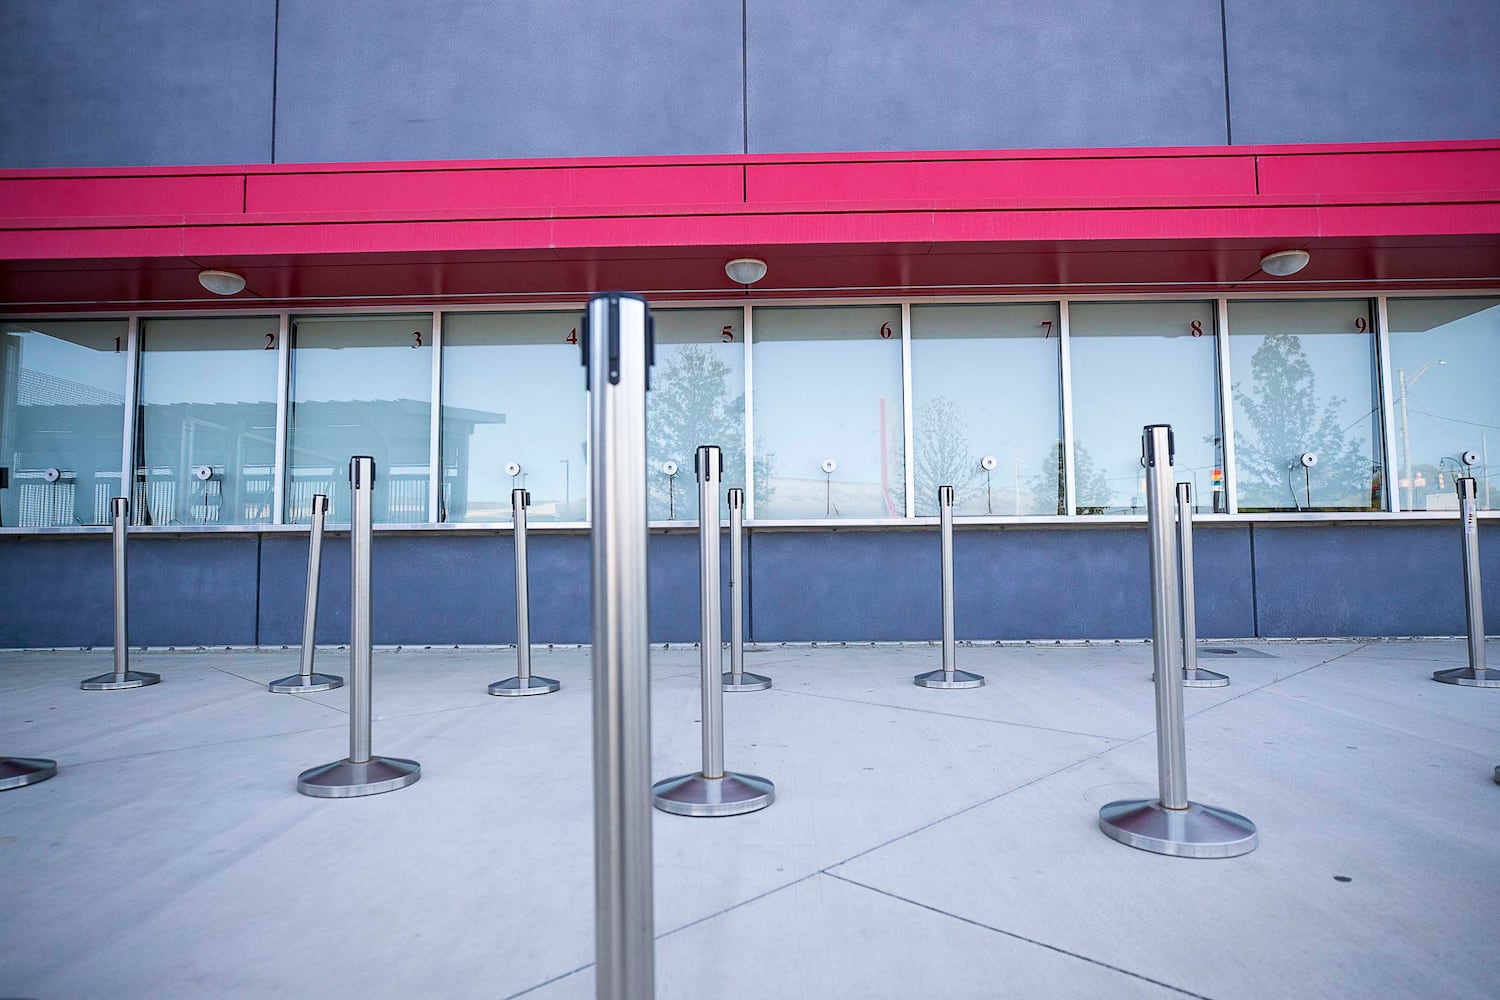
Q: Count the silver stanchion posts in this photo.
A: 11